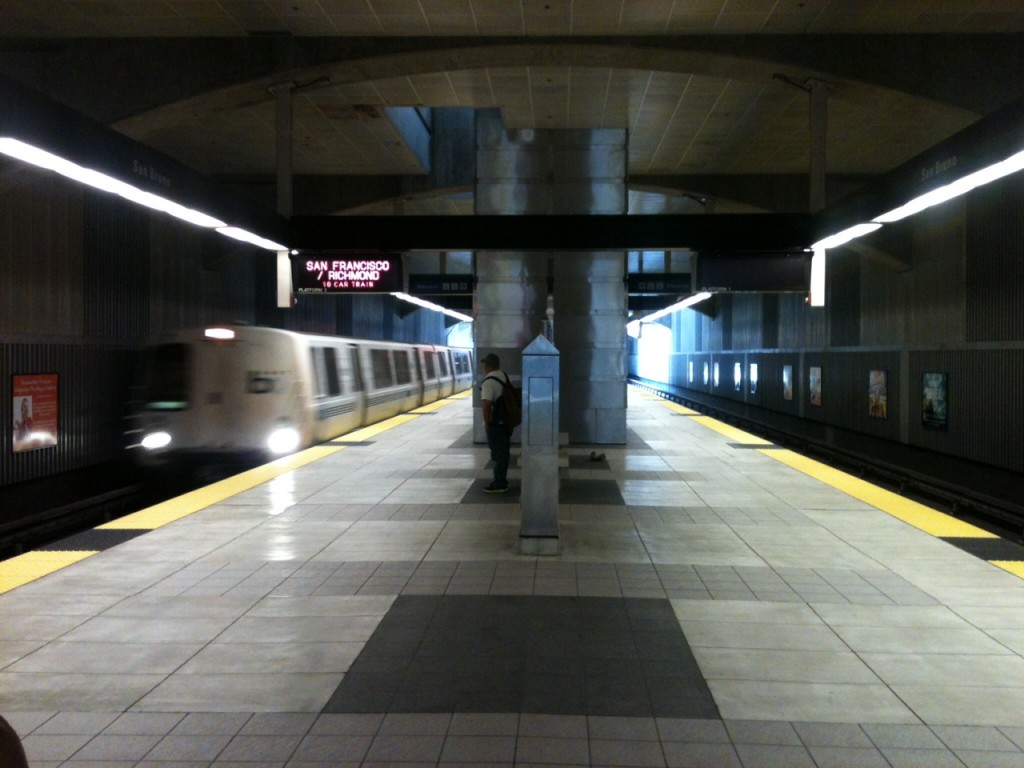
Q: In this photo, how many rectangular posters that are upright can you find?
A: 10